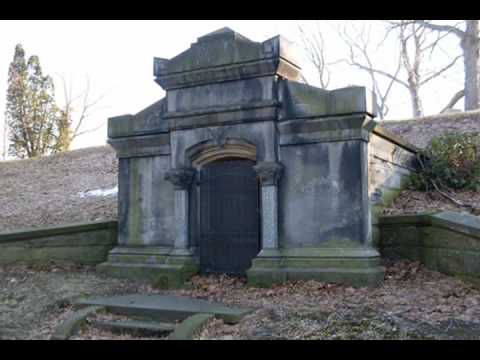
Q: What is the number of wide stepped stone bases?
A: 2